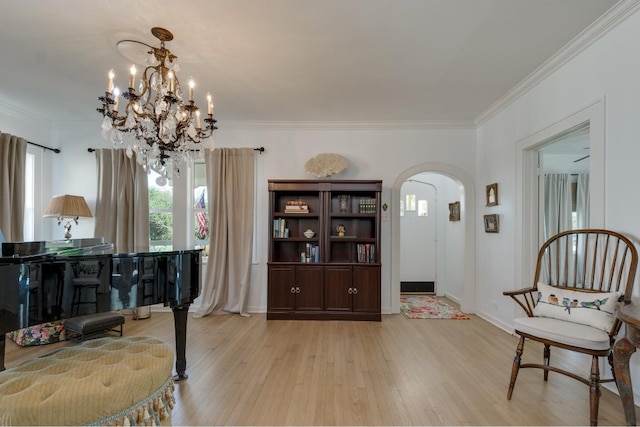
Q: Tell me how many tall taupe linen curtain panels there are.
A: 3